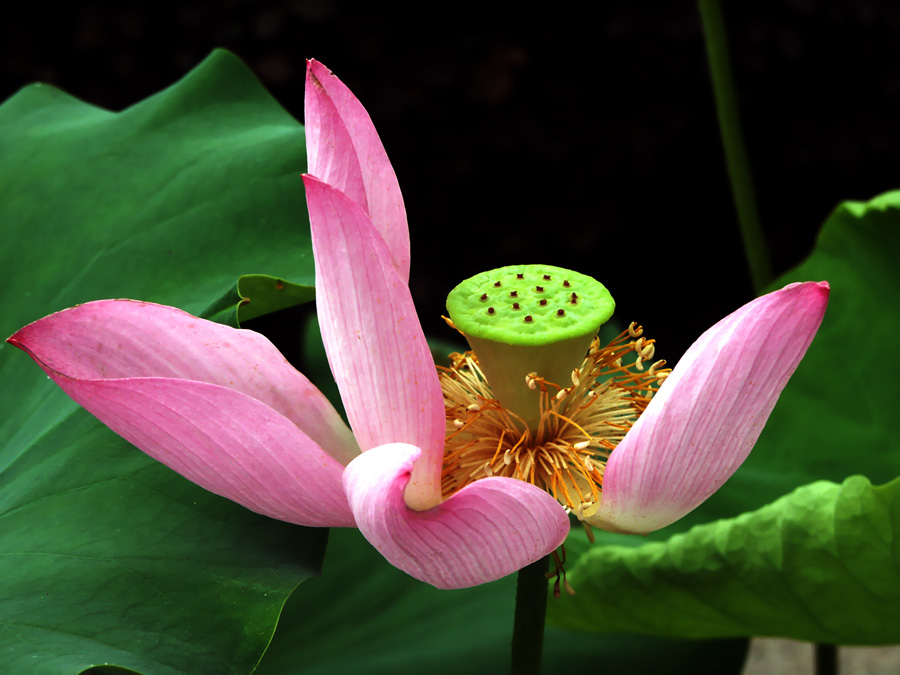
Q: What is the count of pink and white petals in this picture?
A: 5